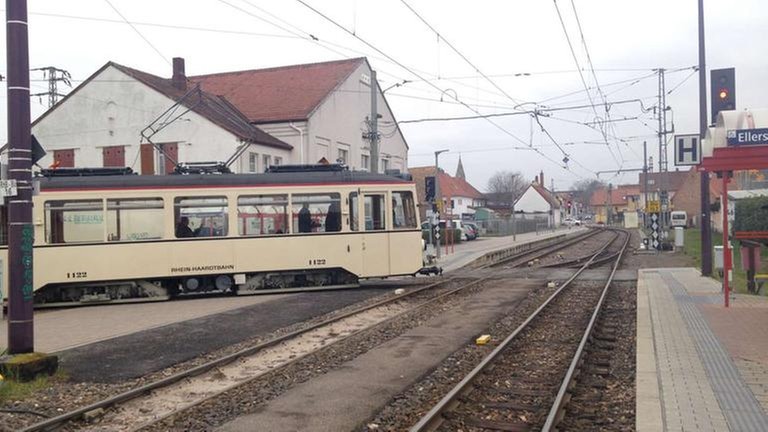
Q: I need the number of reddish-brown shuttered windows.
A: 3